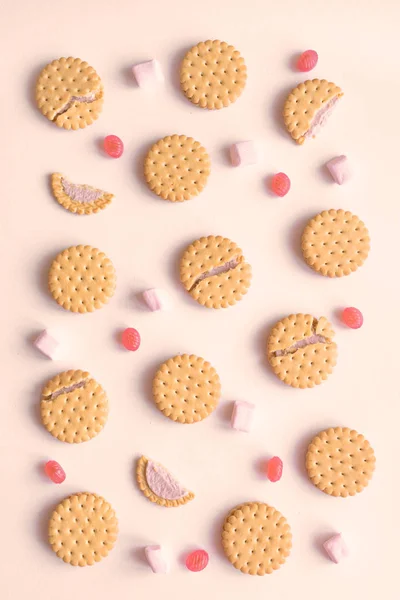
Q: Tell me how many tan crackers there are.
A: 15